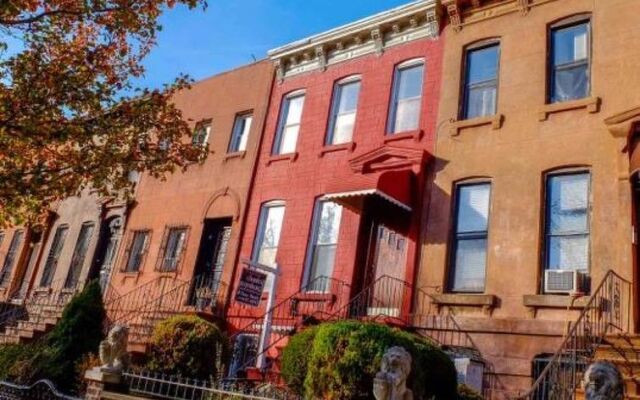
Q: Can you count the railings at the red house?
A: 2